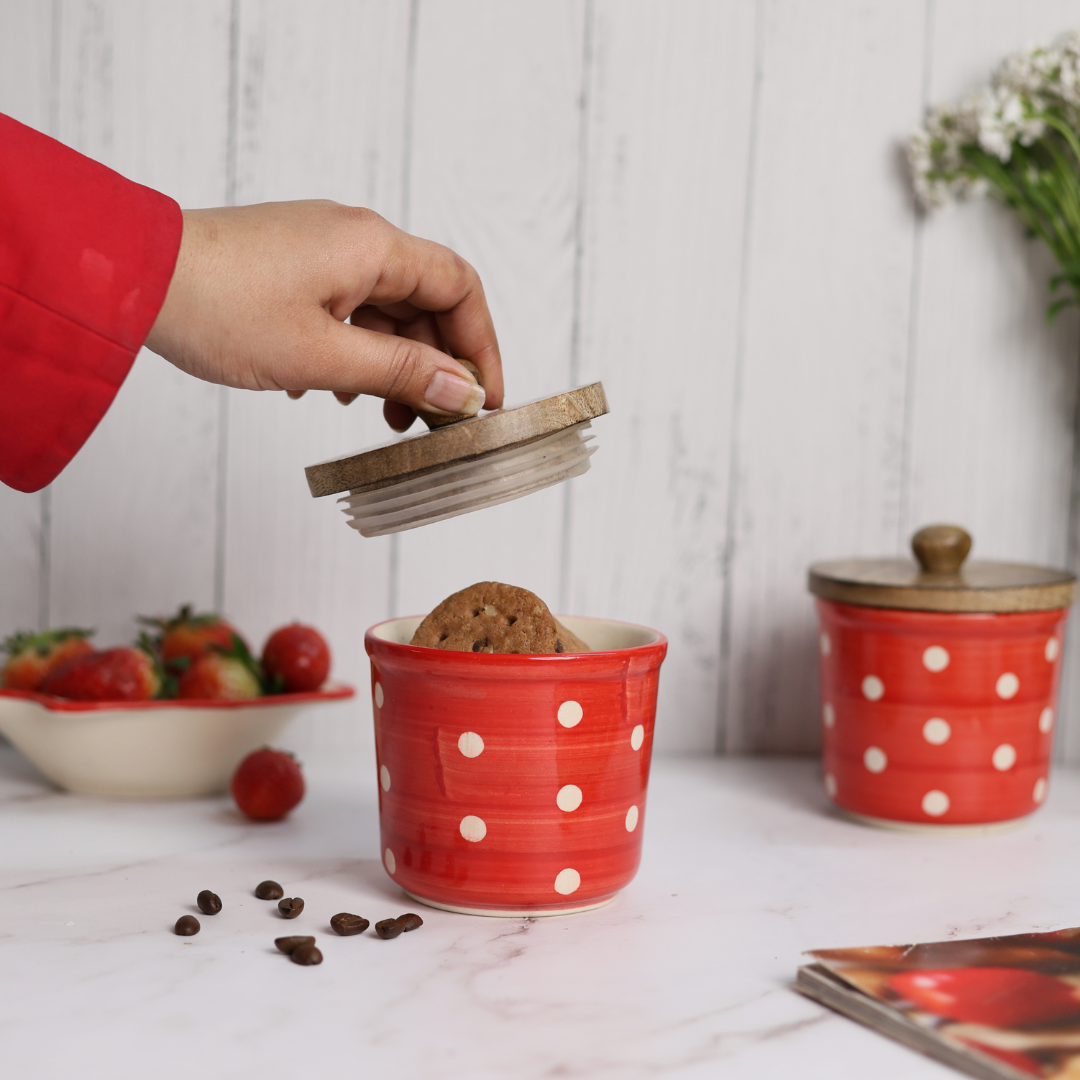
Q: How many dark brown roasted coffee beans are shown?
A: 9